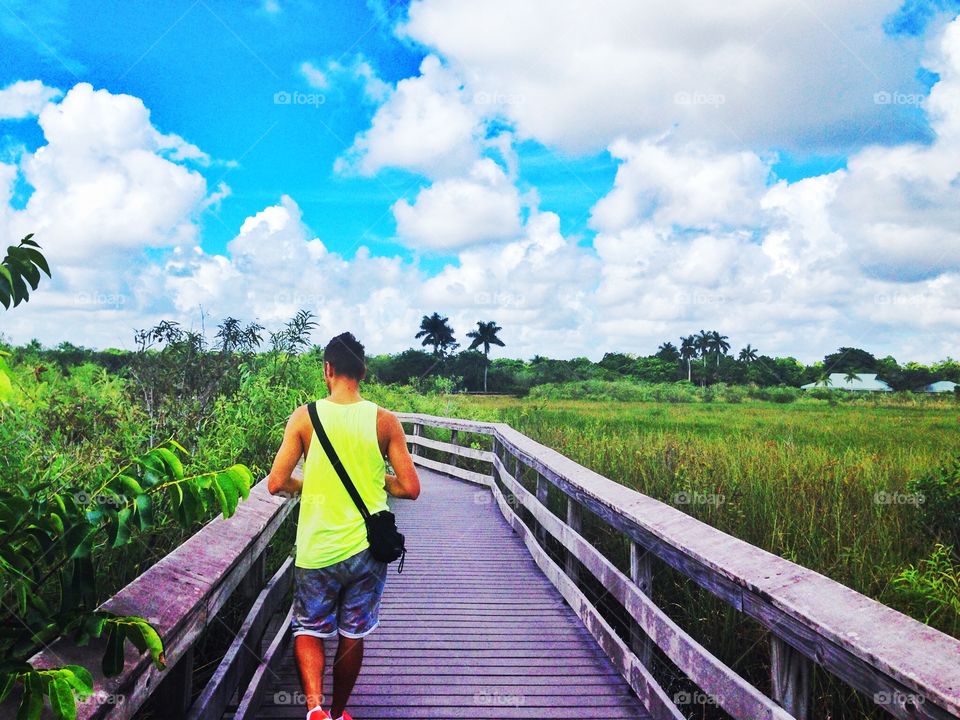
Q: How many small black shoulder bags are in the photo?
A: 1